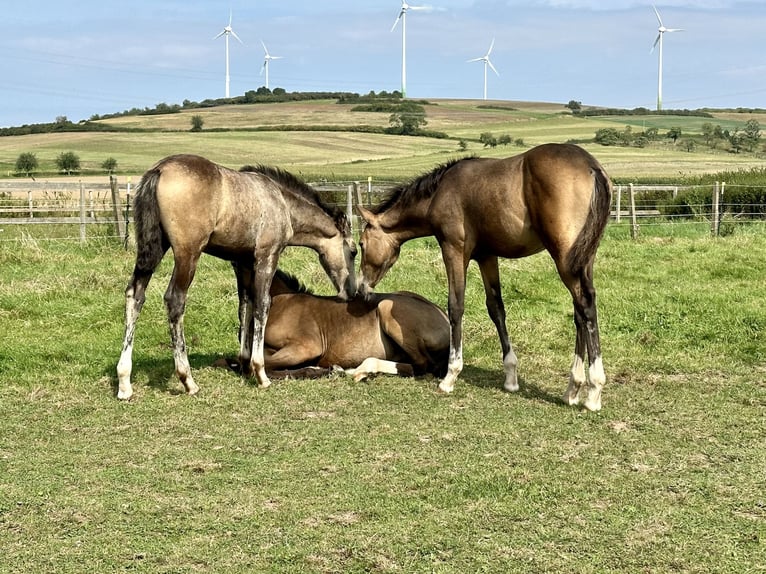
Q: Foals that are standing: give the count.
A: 2